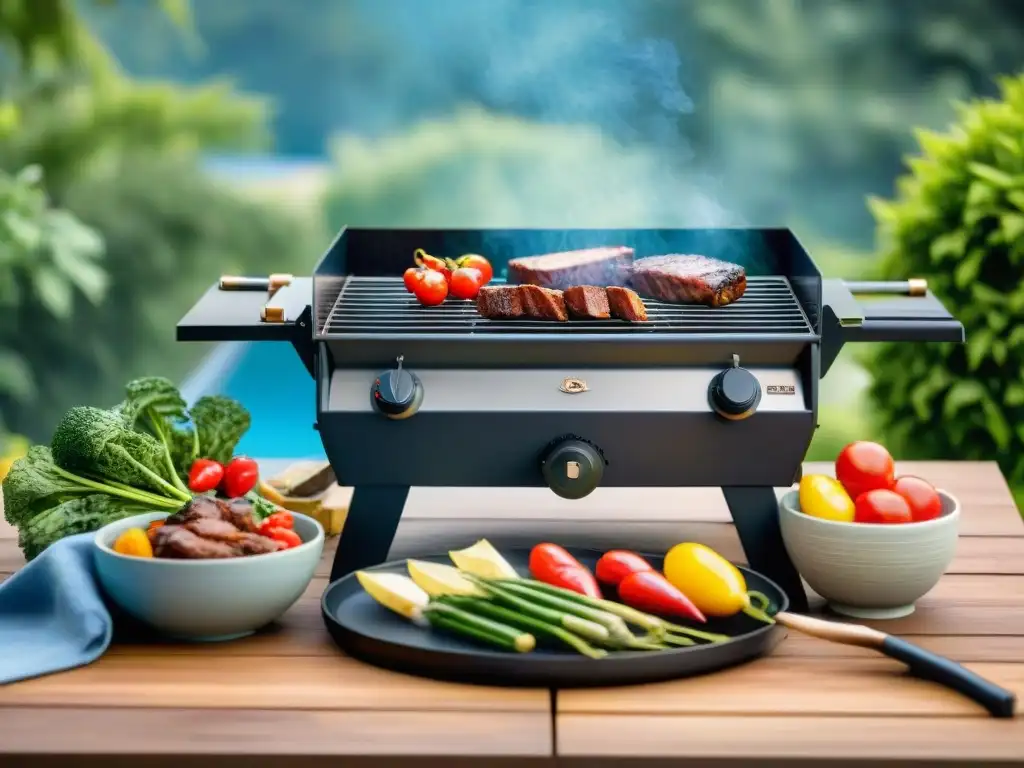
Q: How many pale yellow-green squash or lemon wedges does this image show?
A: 3